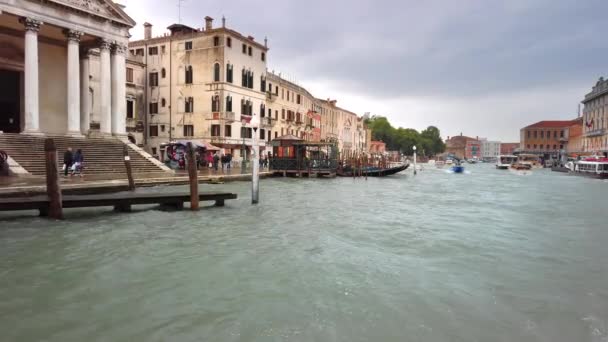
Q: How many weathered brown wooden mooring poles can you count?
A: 3